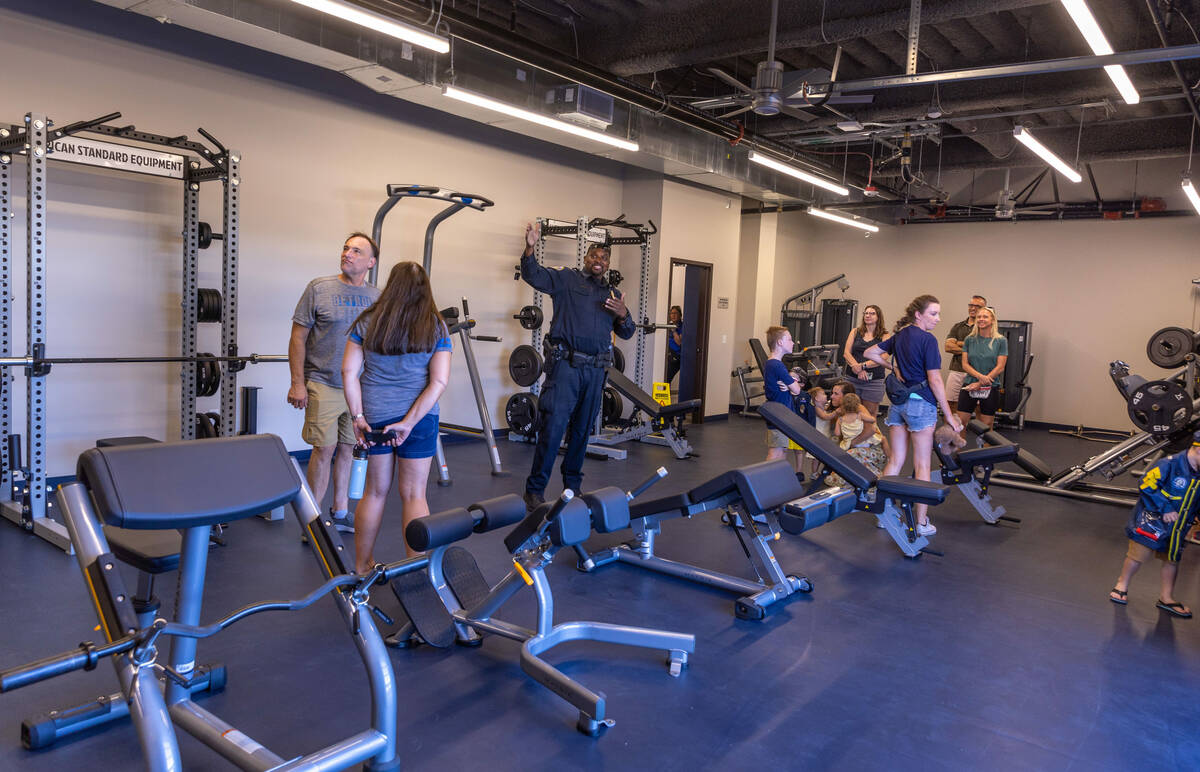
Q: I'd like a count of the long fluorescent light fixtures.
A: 7